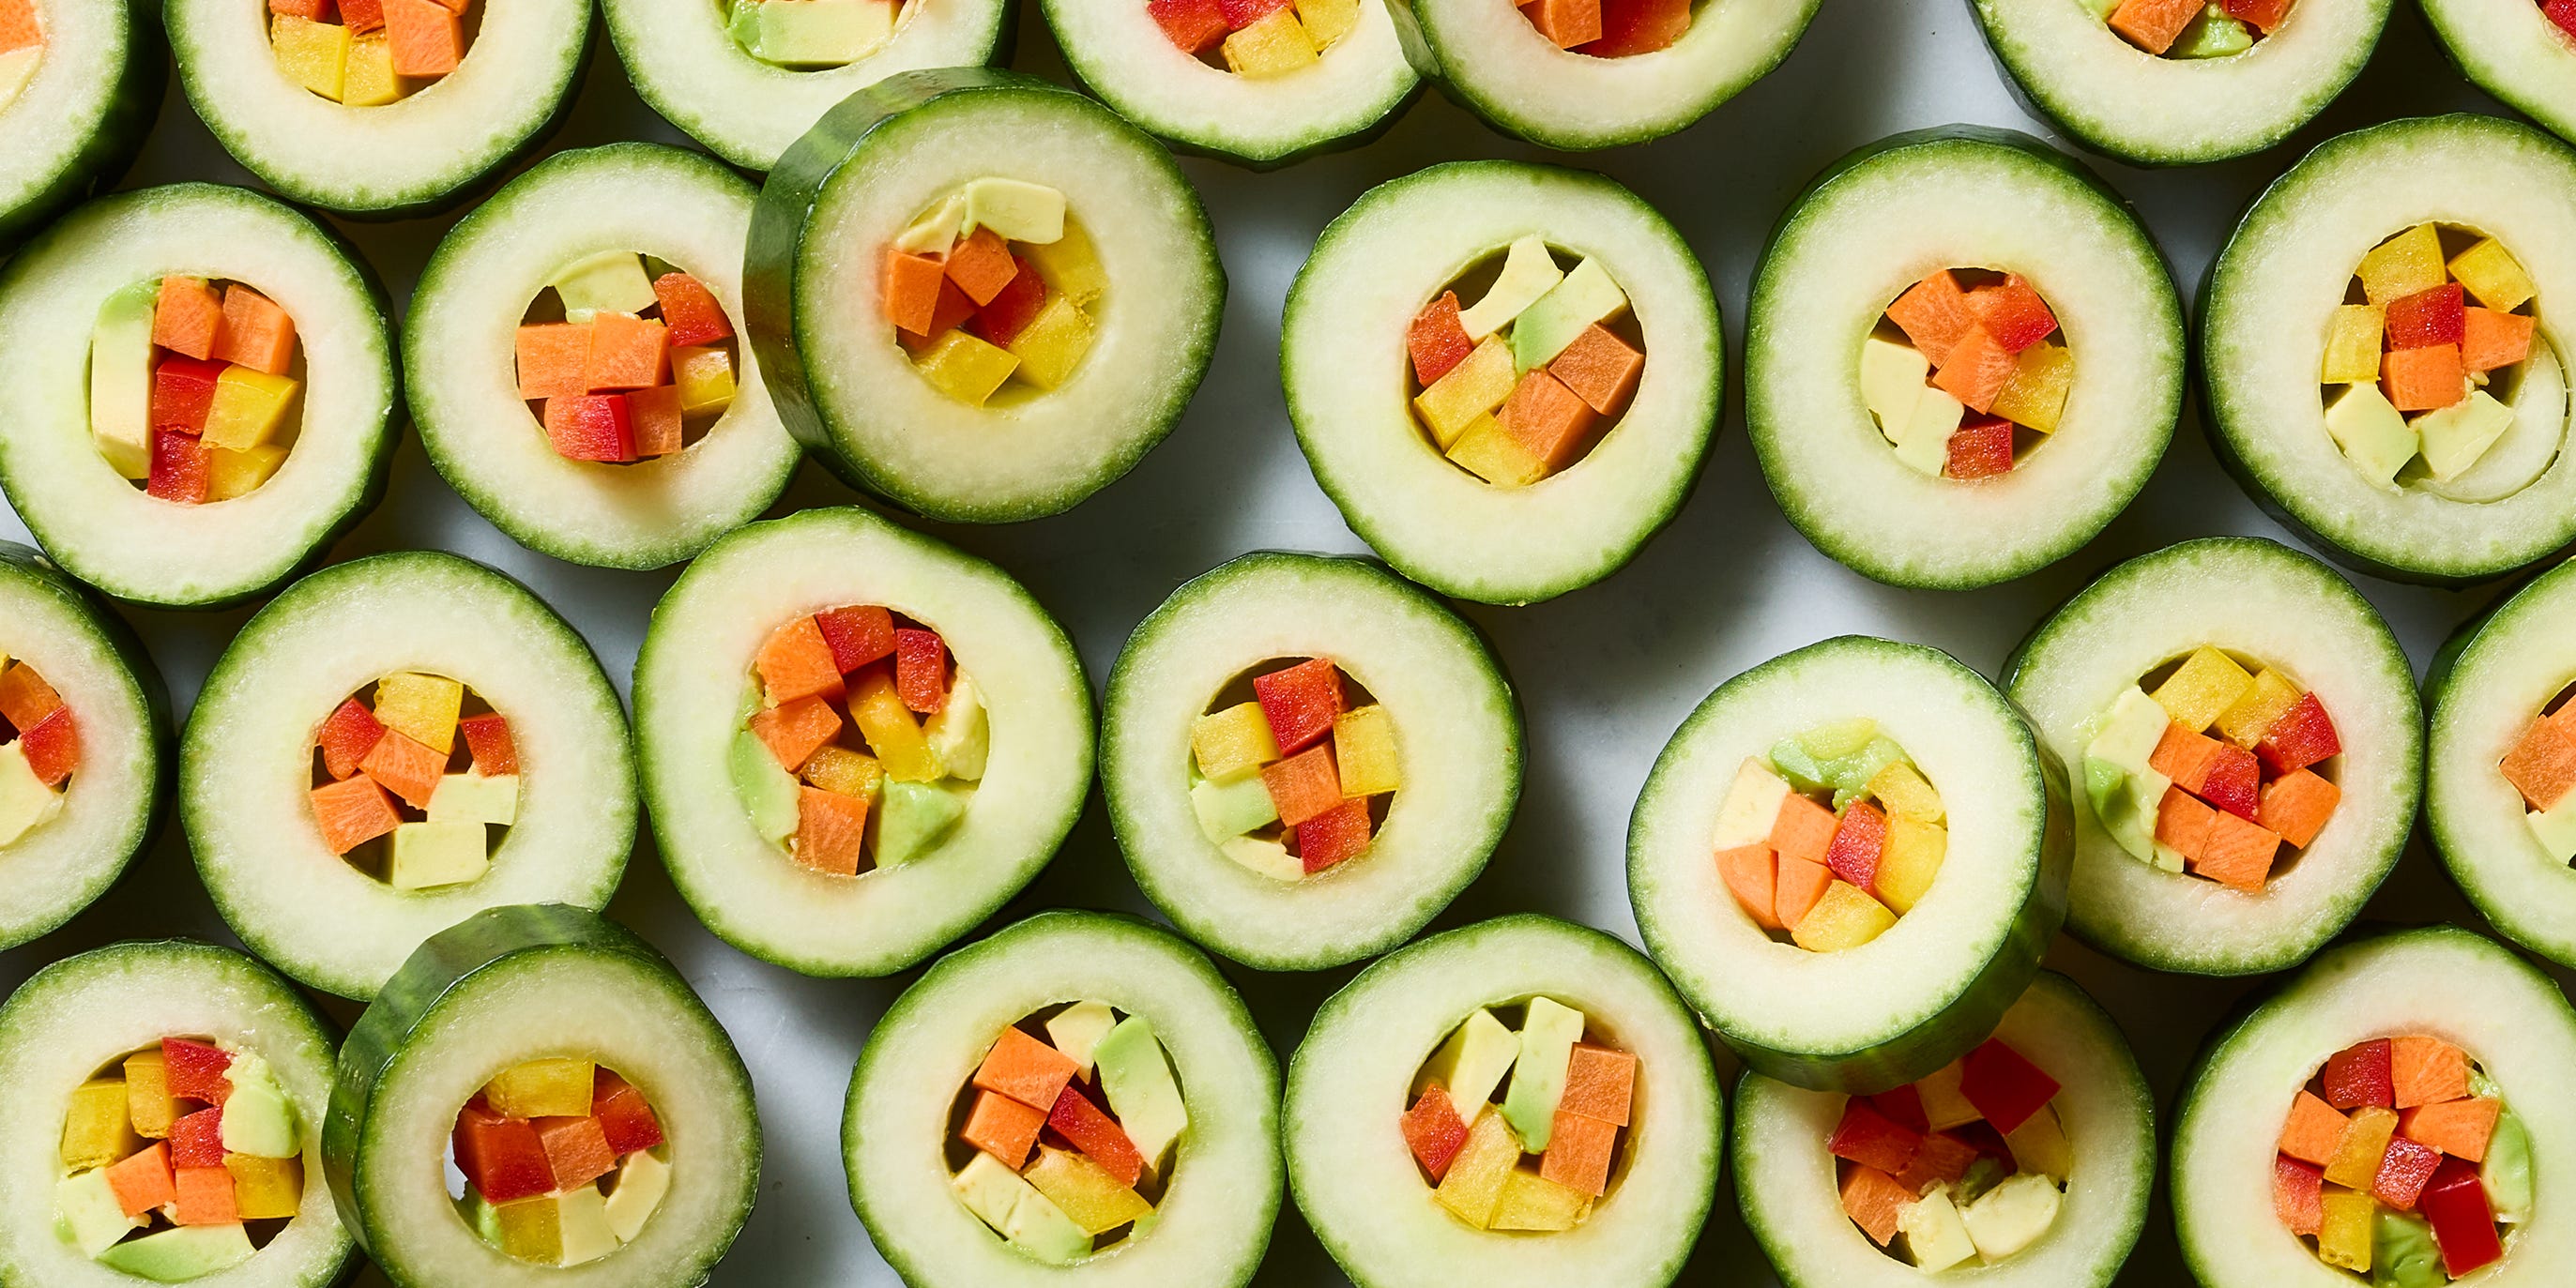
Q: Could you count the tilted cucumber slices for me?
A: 3